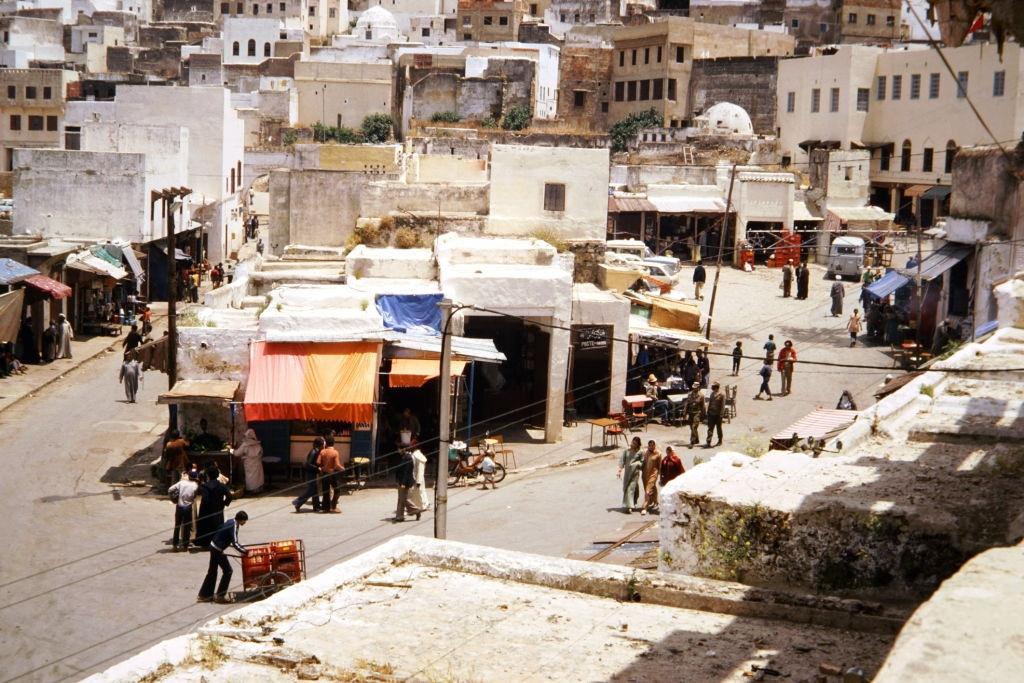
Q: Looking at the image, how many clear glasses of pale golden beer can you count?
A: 0